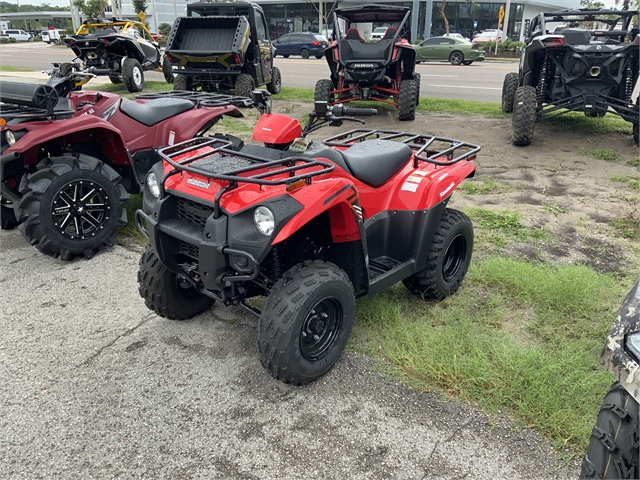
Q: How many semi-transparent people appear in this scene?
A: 0